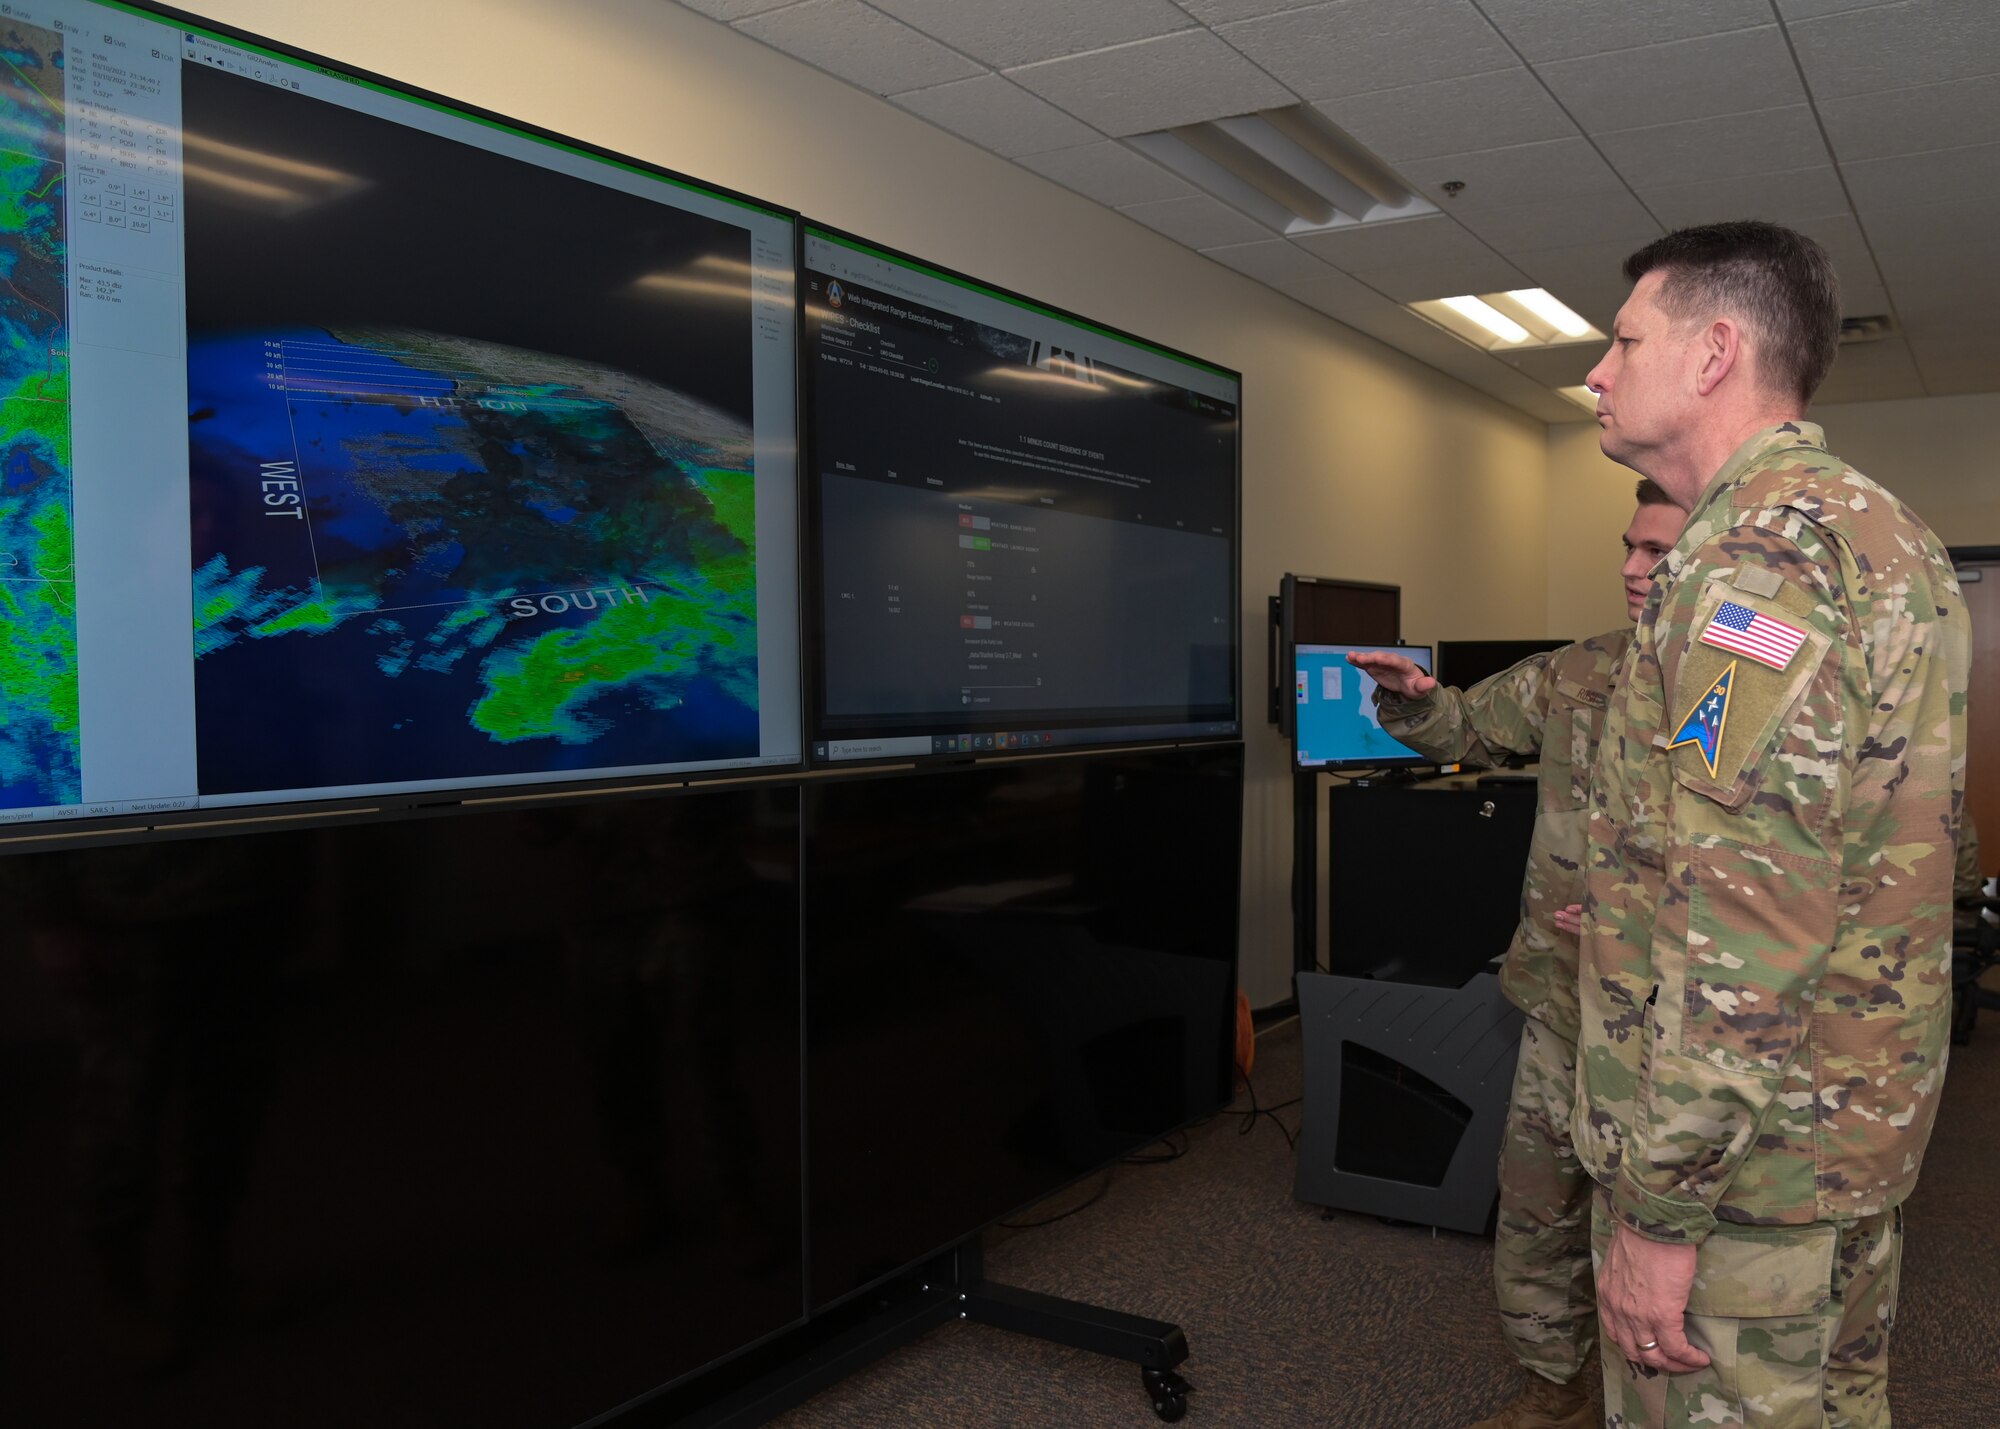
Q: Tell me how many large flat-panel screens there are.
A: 4